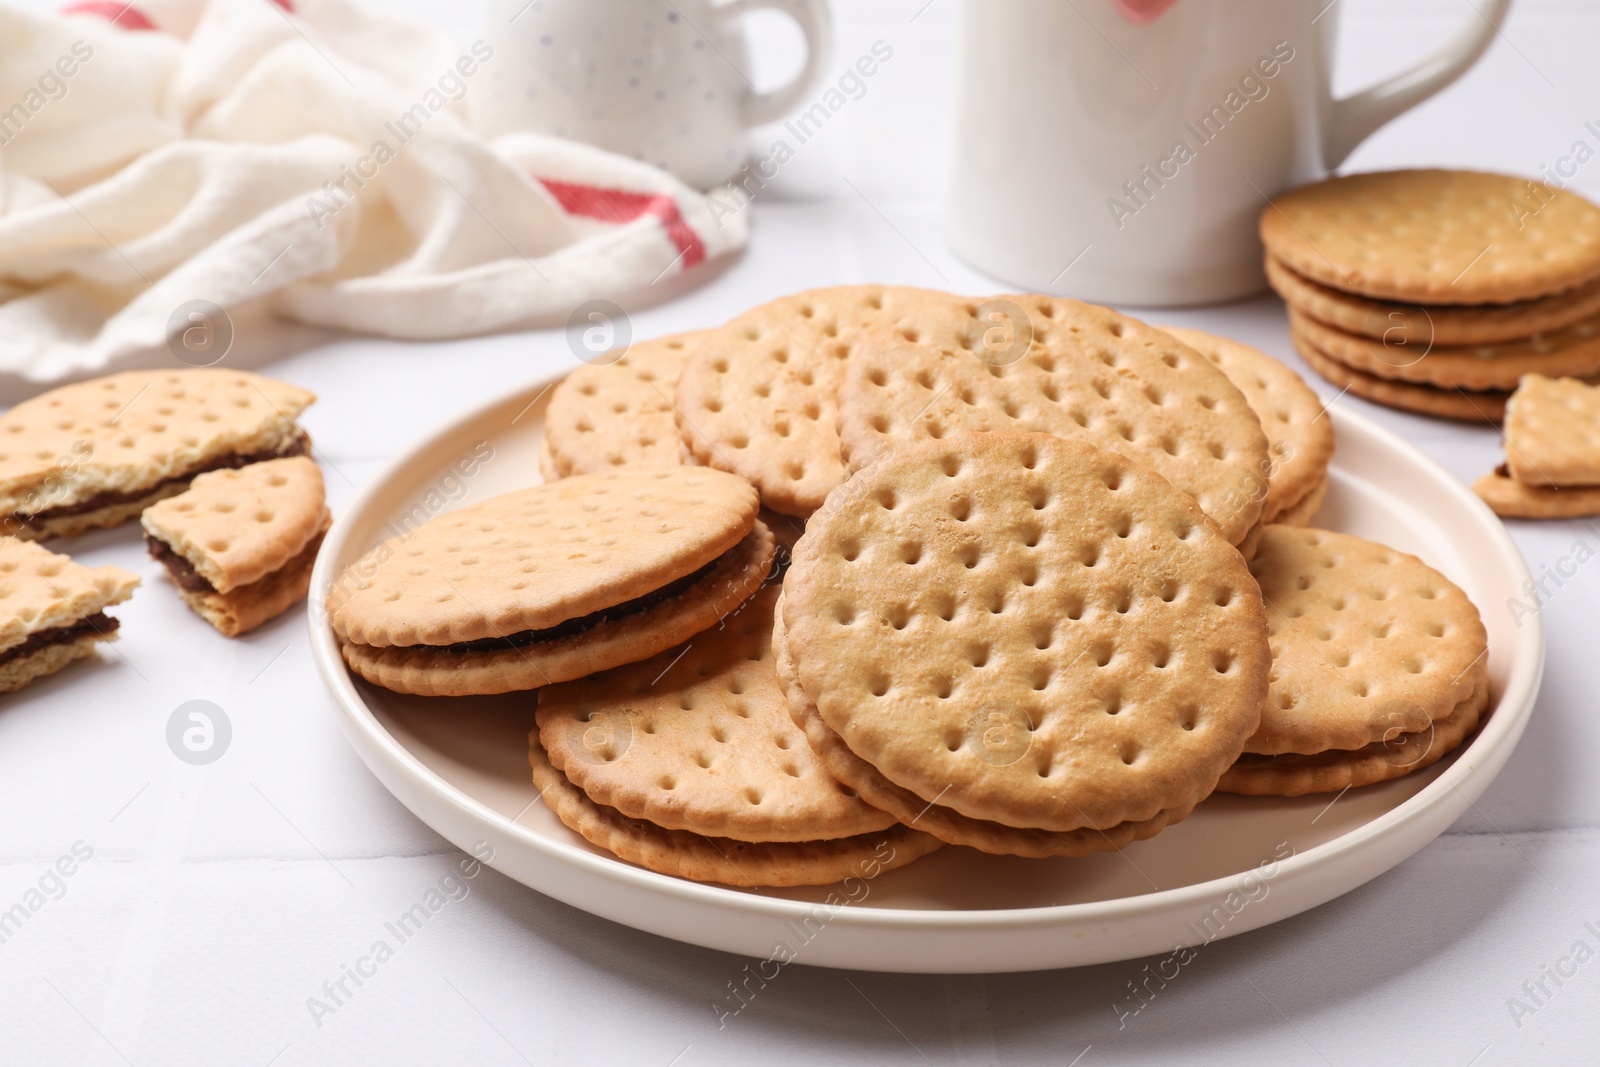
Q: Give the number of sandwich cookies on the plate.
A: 8